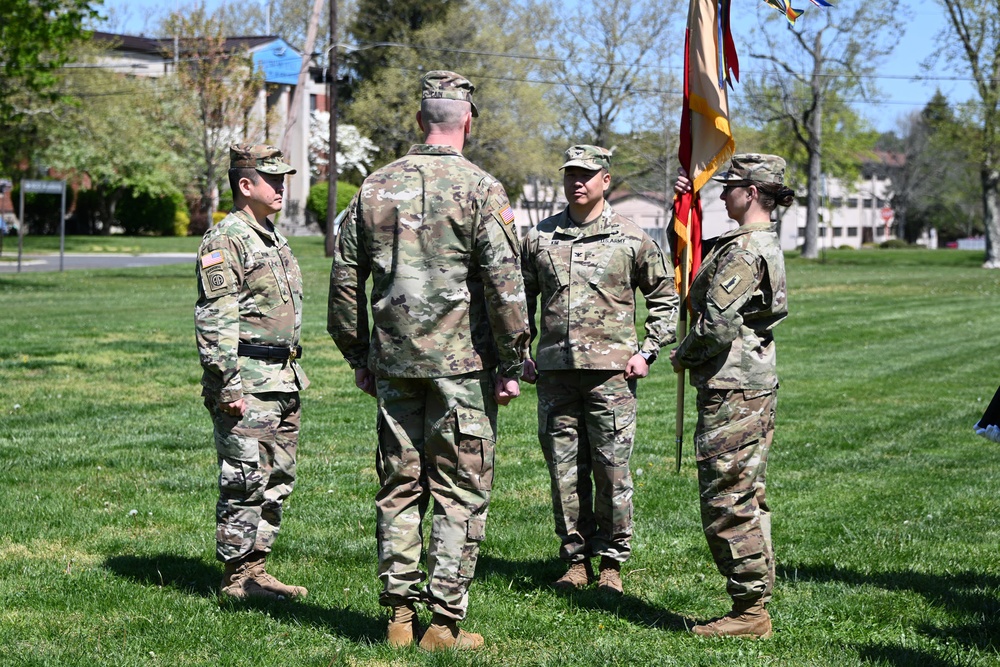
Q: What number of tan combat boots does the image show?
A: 7